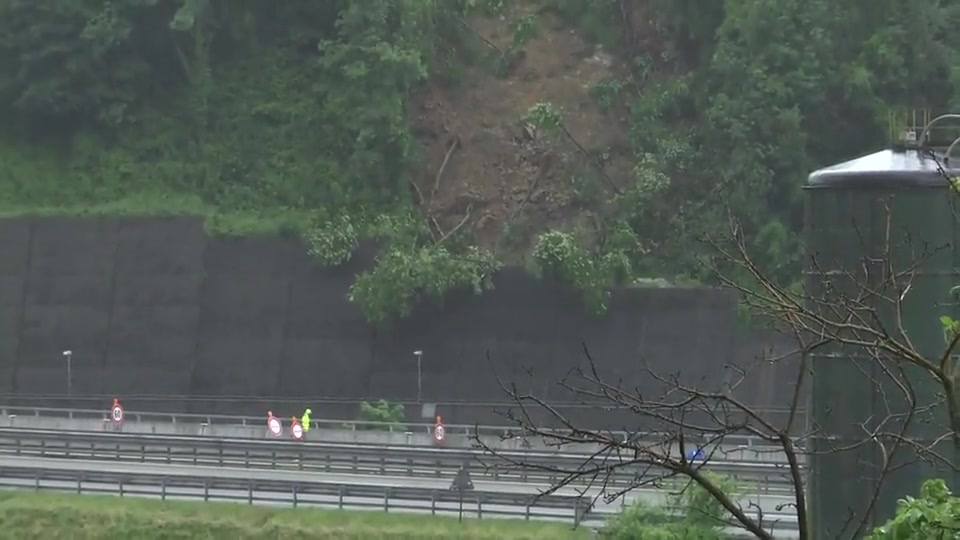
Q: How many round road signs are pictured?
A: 4